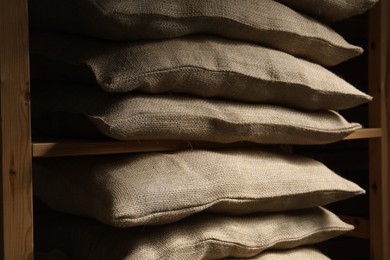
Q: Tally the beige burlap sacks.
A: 7